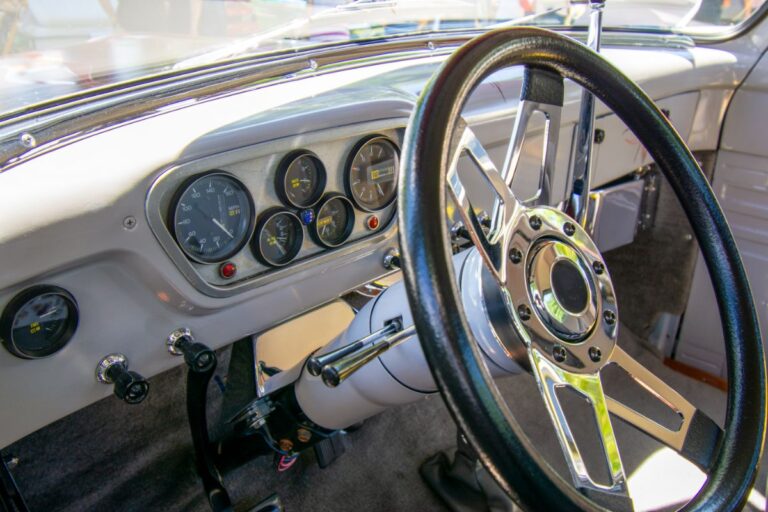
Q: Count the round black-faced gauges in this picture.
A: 6